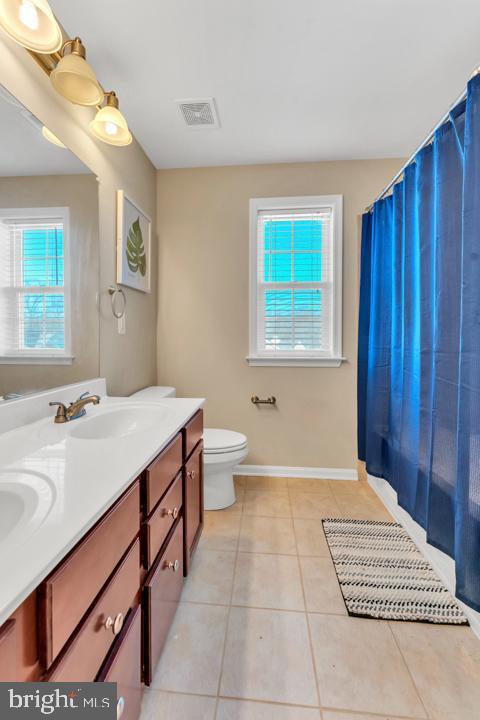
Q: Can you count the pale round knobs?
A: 5